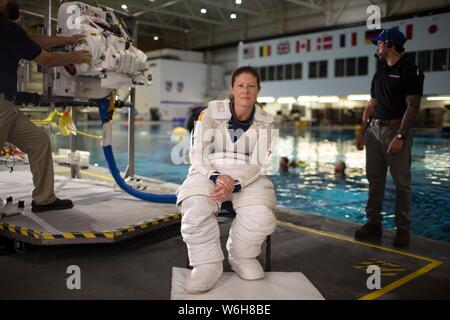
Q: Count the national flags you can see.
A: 9